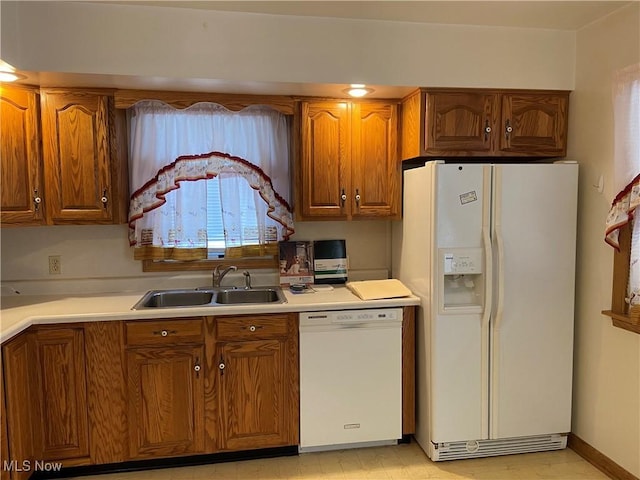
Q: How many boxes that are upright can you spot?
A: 2